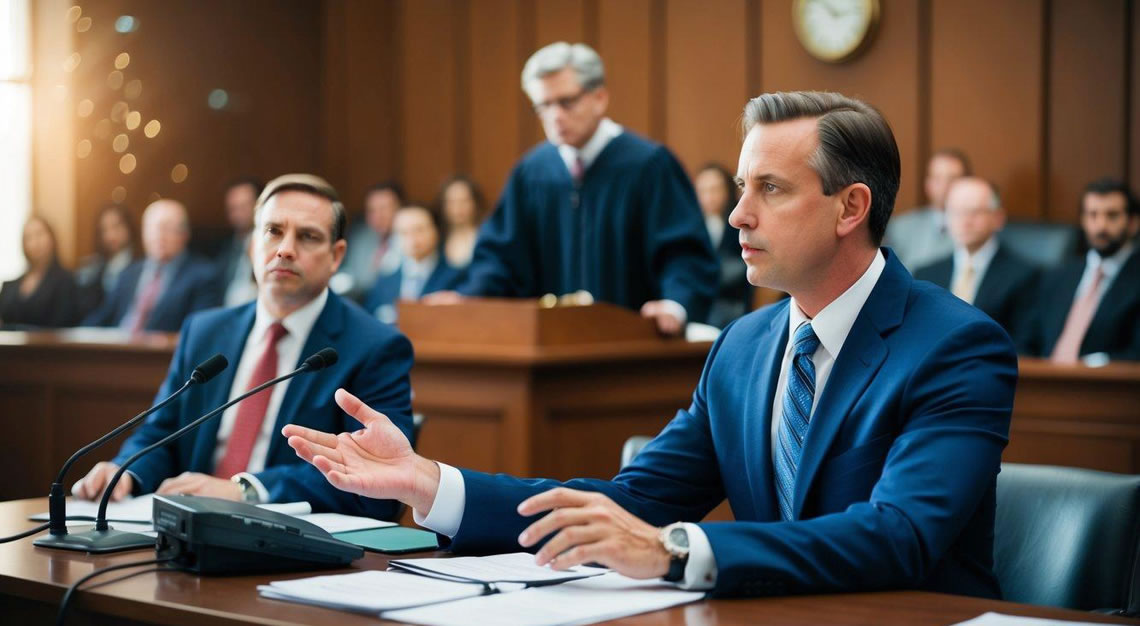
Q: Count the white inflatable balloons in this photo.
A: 0